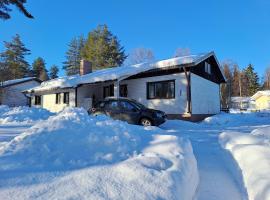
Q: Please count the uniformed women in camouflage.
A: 0